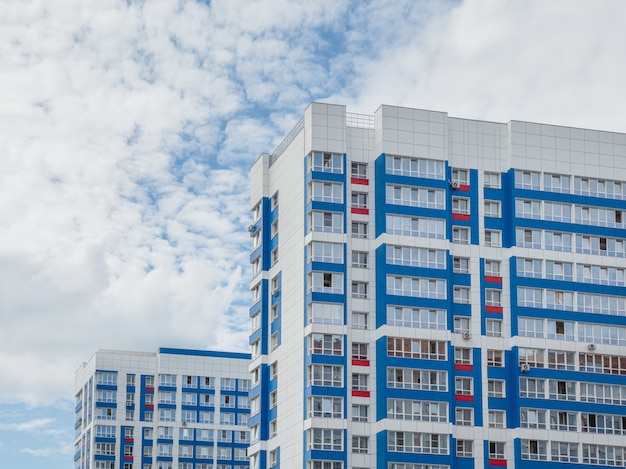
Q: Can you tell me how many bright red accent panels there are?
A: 15